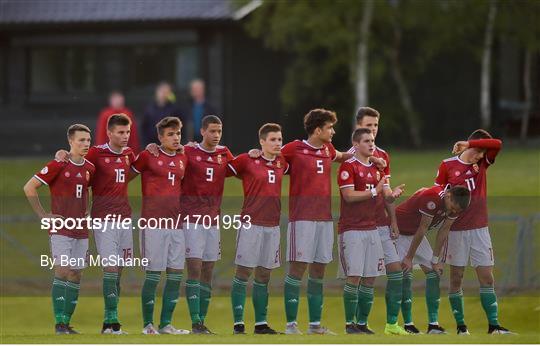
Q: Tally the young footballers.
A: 10